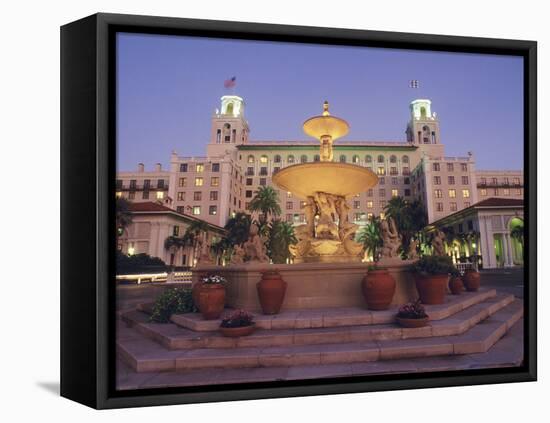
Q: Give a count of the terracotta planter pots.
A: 8